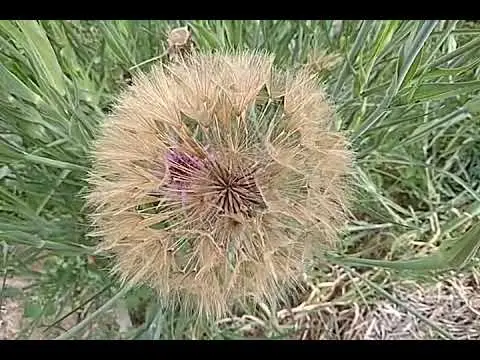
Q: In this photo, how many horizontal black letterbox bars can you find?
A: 2